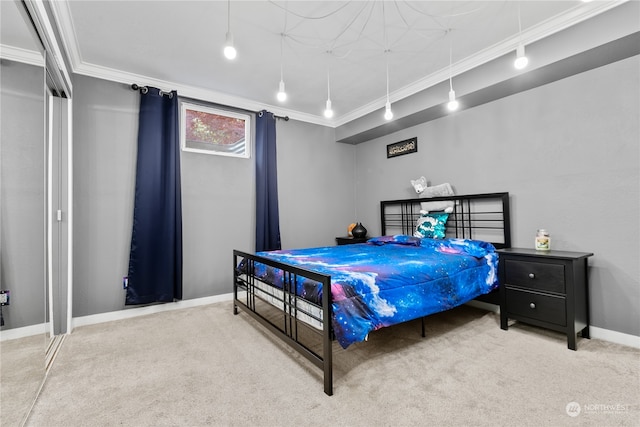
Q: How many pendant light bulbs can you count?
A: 6